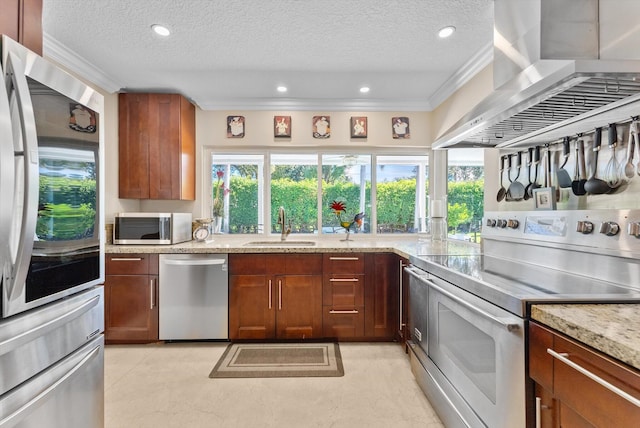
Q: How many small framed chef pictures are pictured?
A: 5